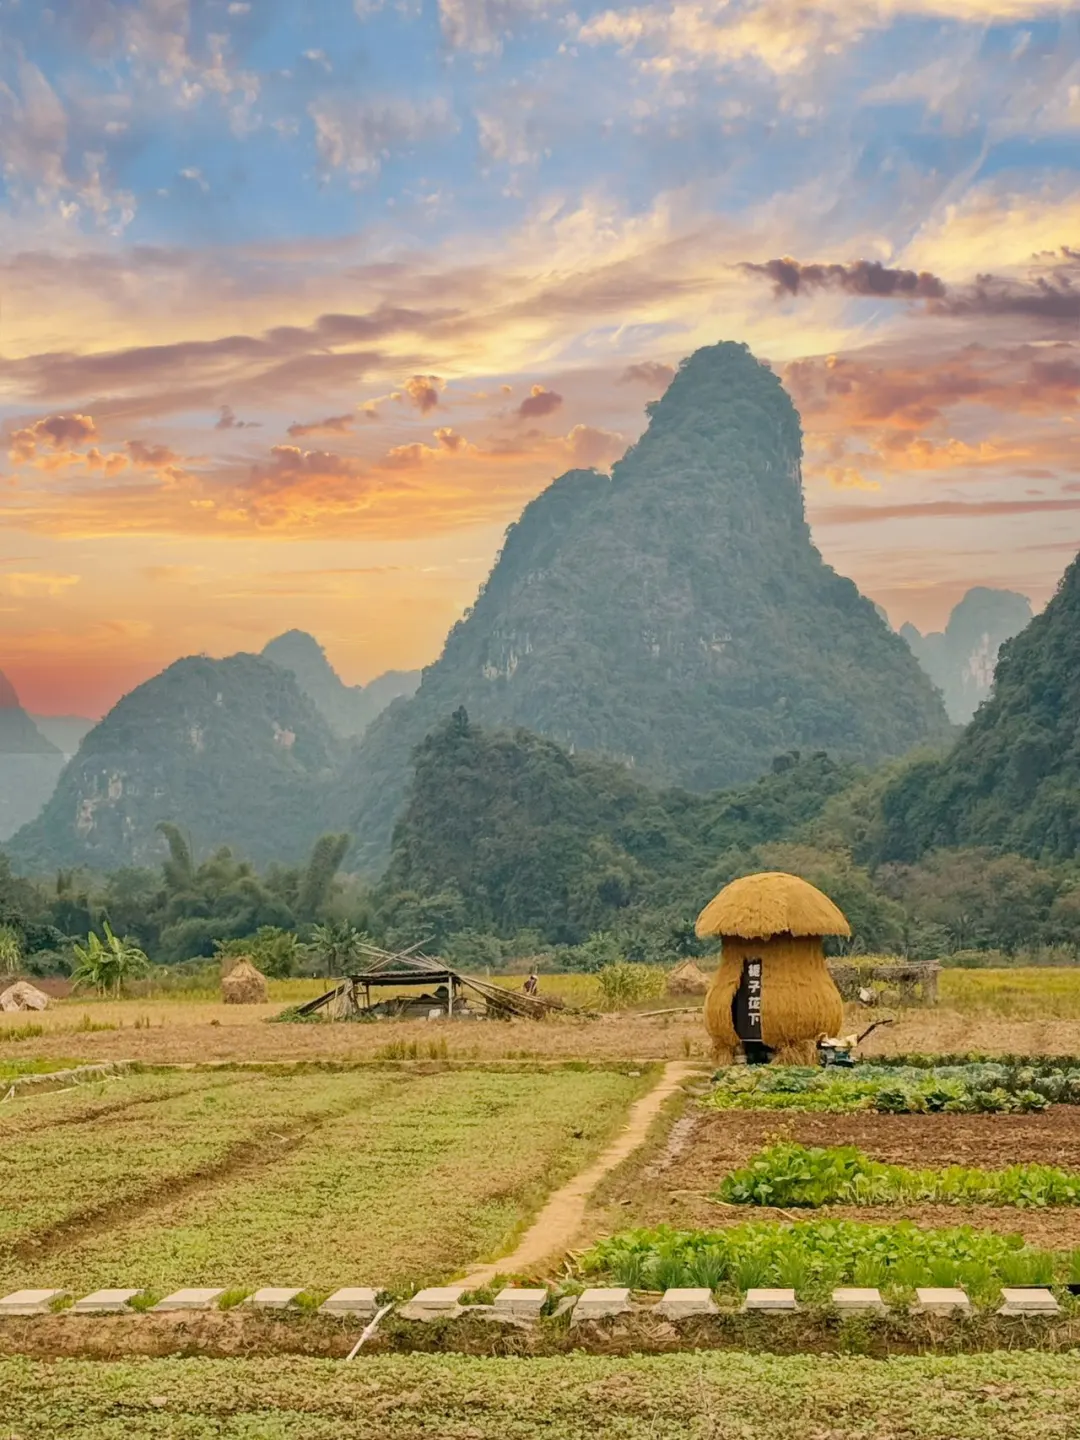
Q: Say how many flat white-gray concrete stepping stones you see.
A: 13